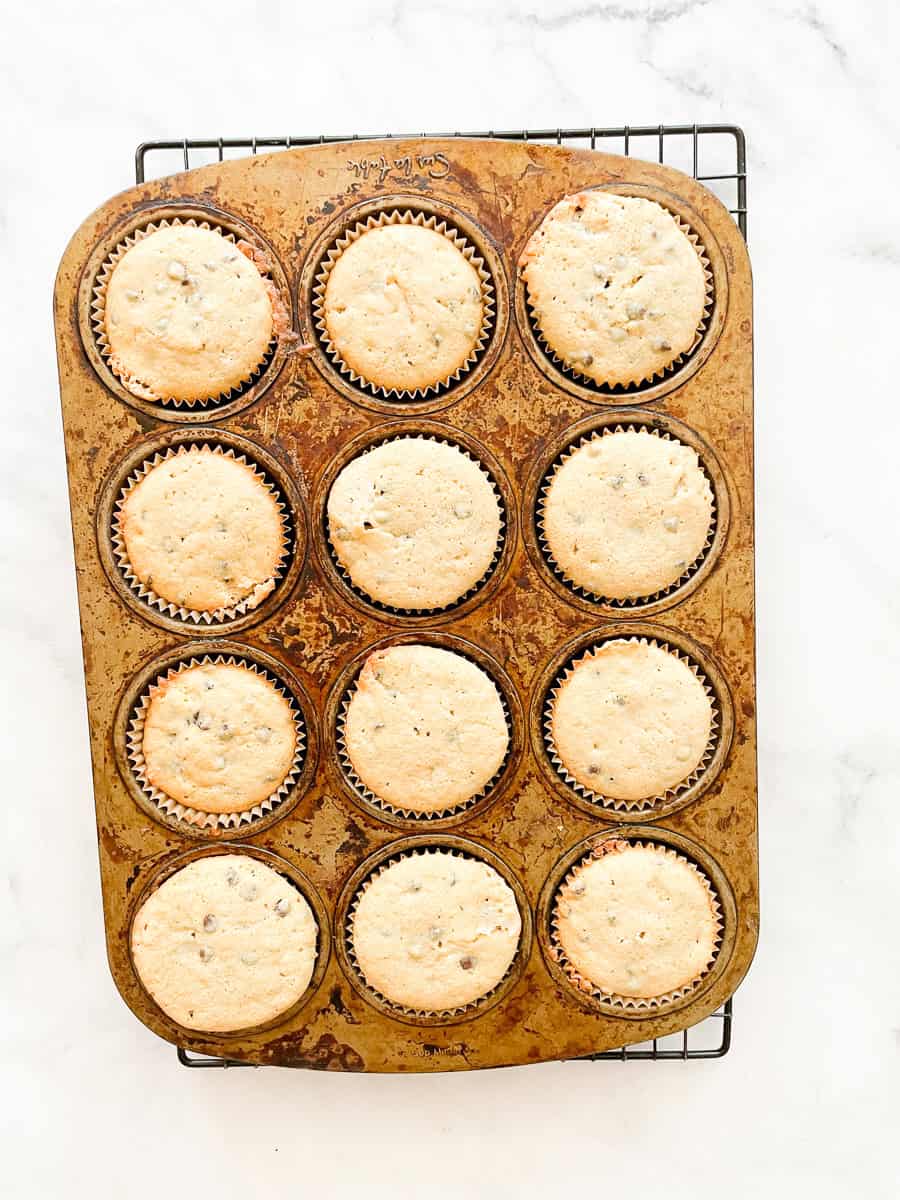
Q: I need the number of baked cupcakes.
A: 12